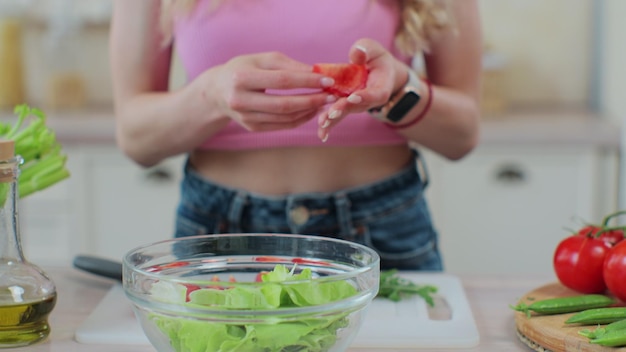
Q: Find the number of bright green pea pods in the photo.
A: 4